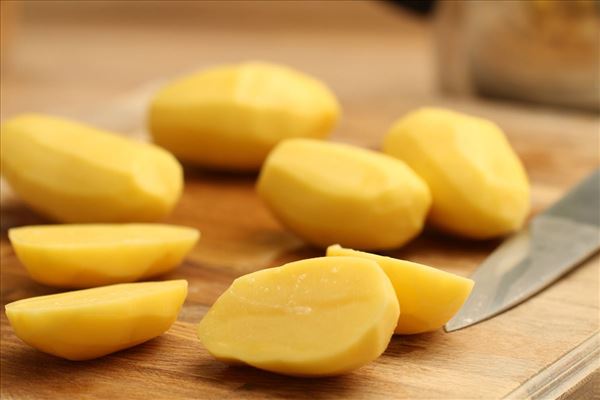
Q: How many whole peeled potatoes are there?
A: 4